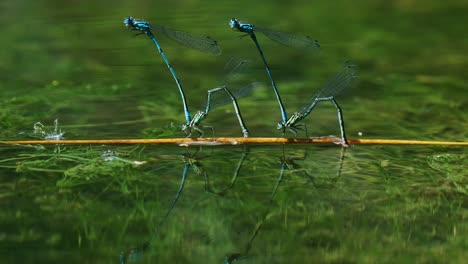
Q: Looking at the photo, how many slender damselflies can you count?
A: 4